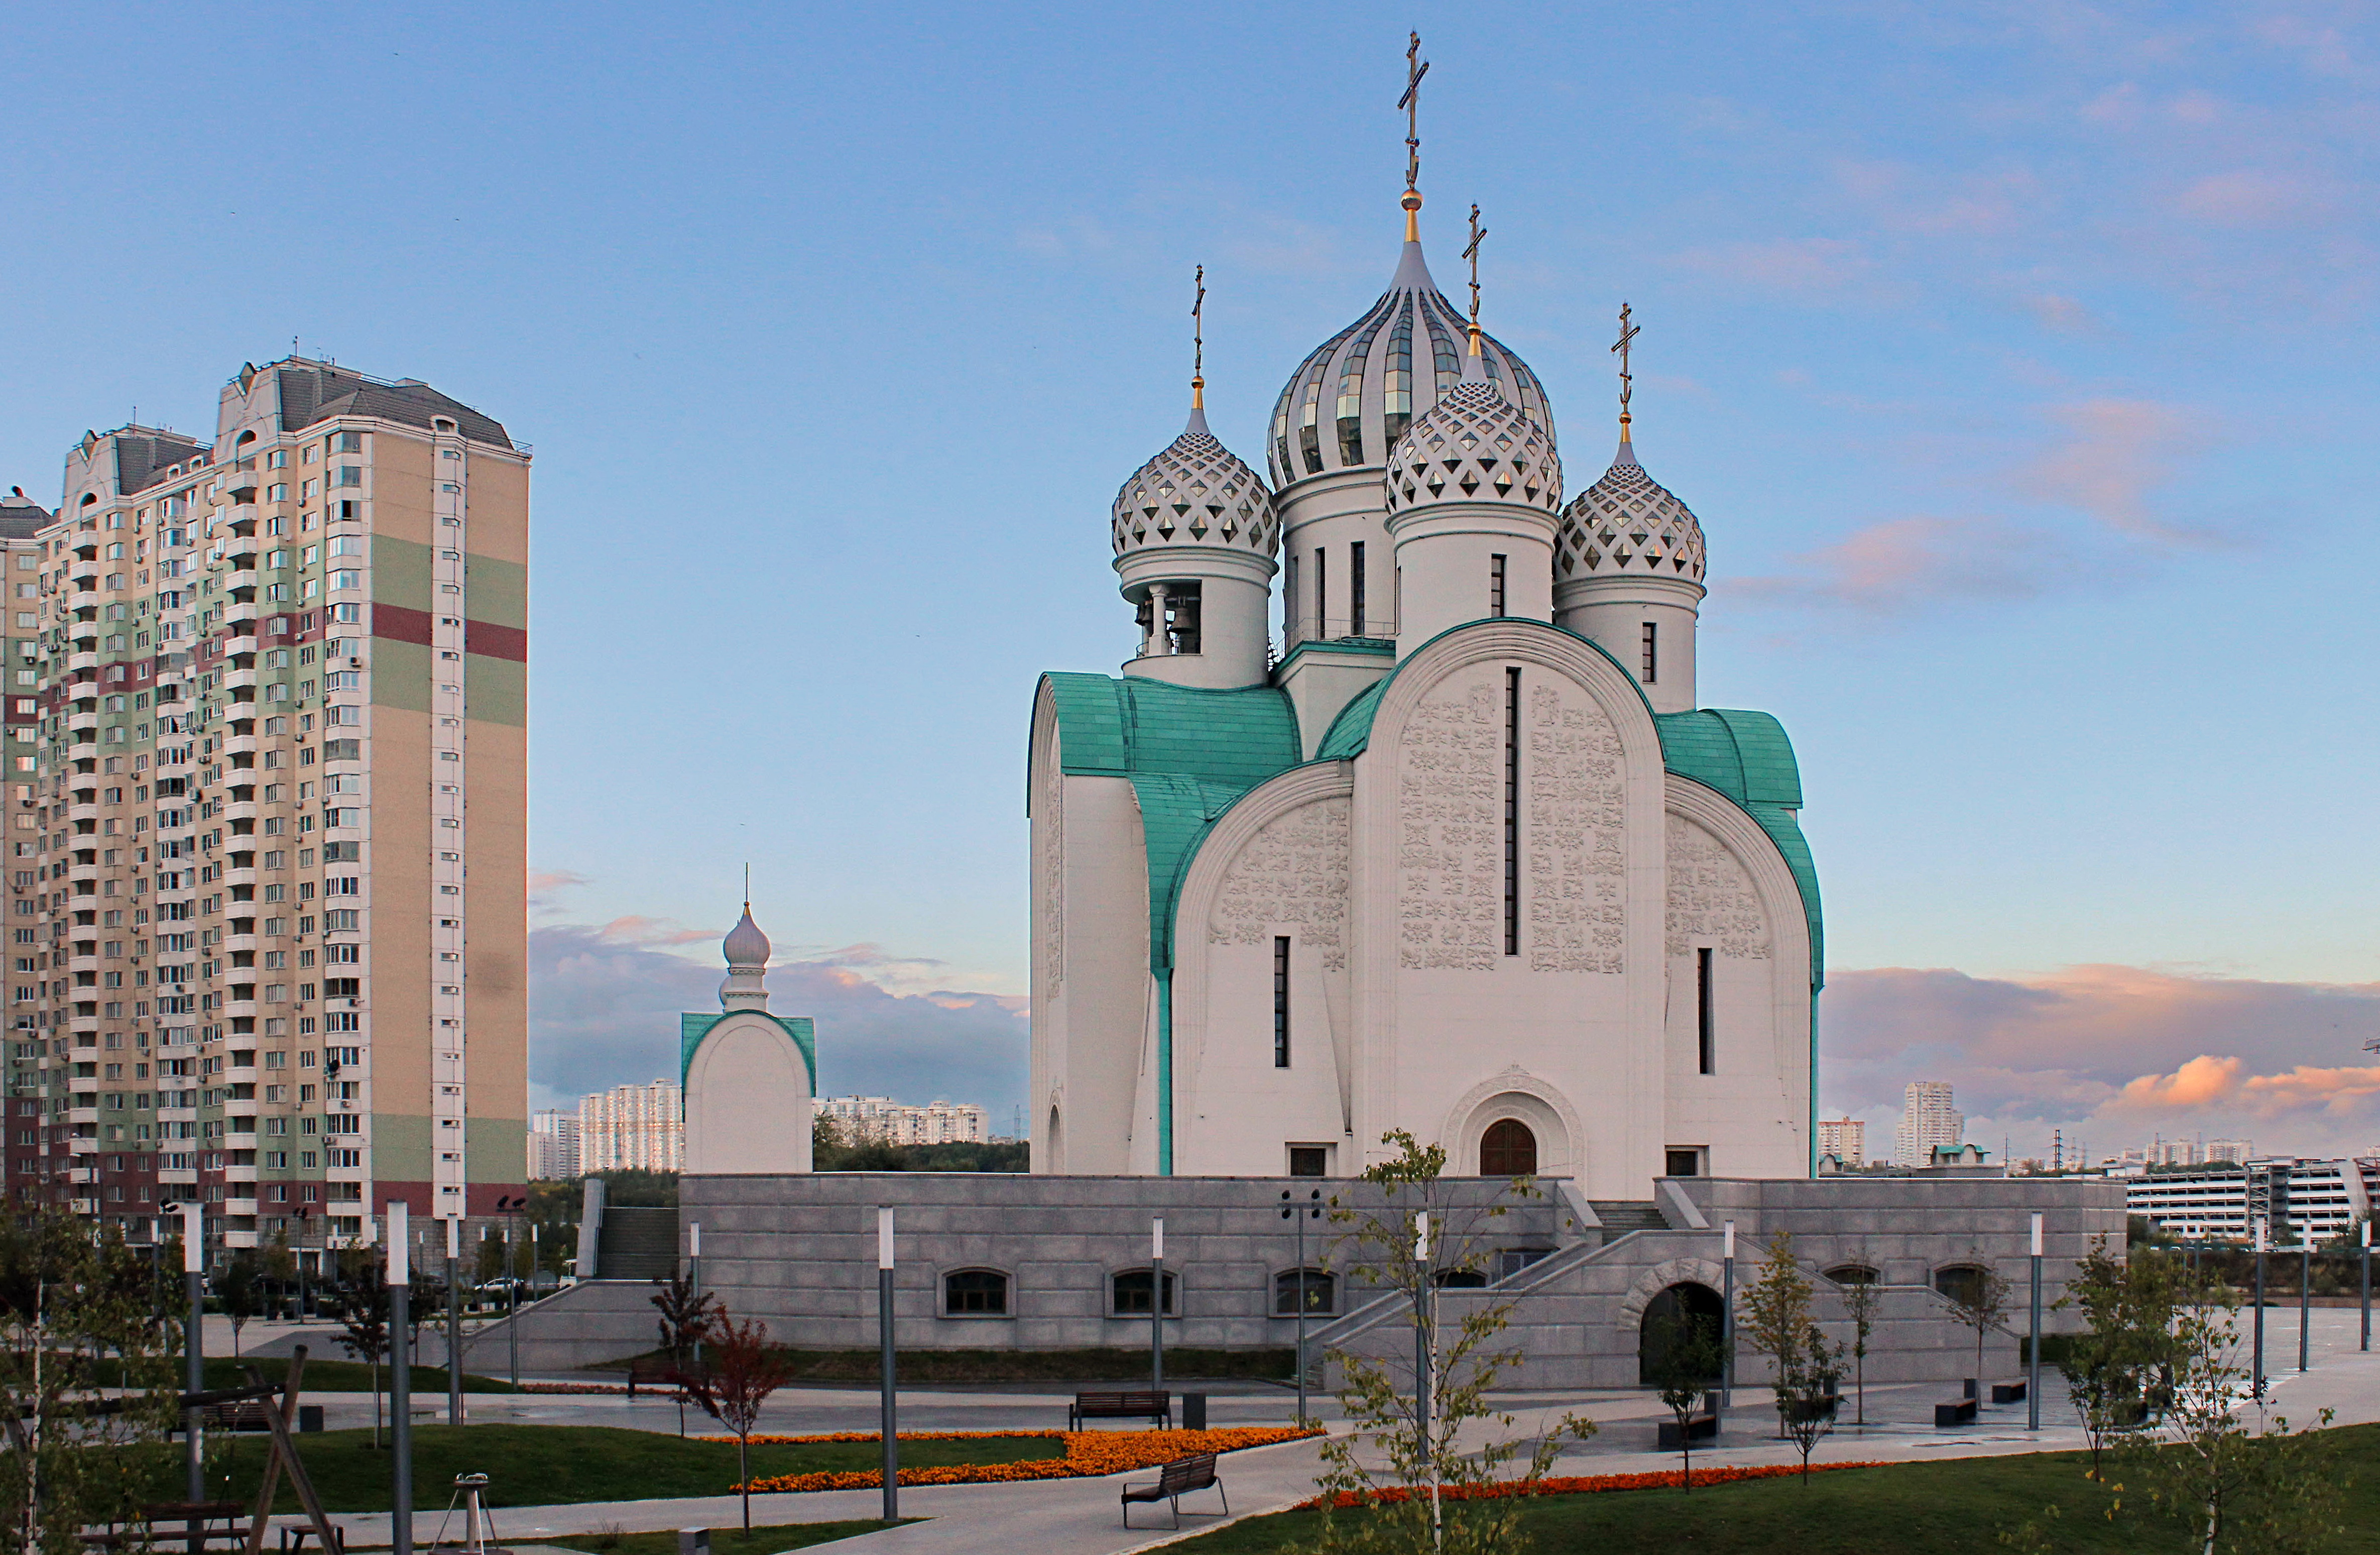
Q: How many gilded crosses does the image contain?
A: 4